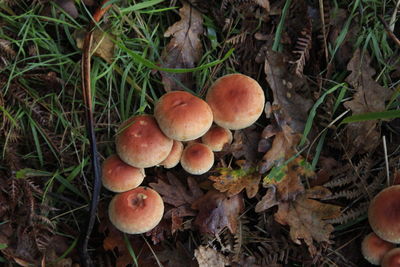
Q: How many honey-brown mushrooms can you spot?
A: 11